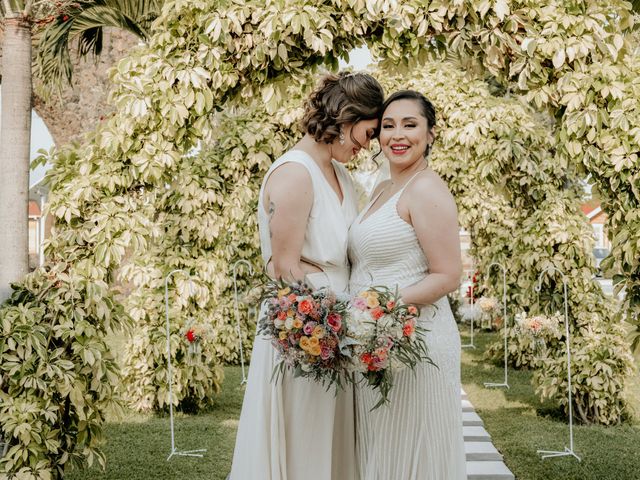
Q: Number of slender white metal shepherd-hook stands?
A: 5